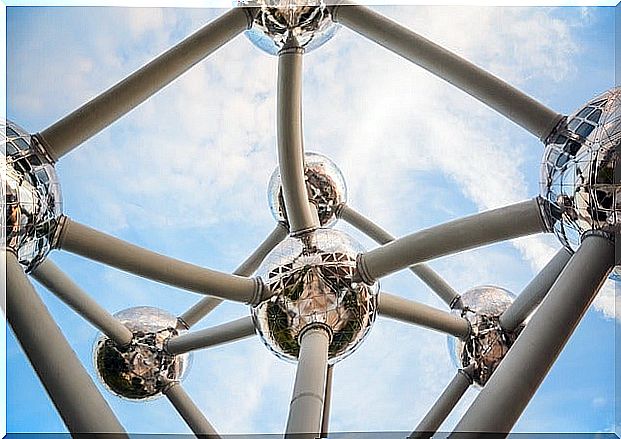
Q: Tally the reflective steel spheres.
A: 7